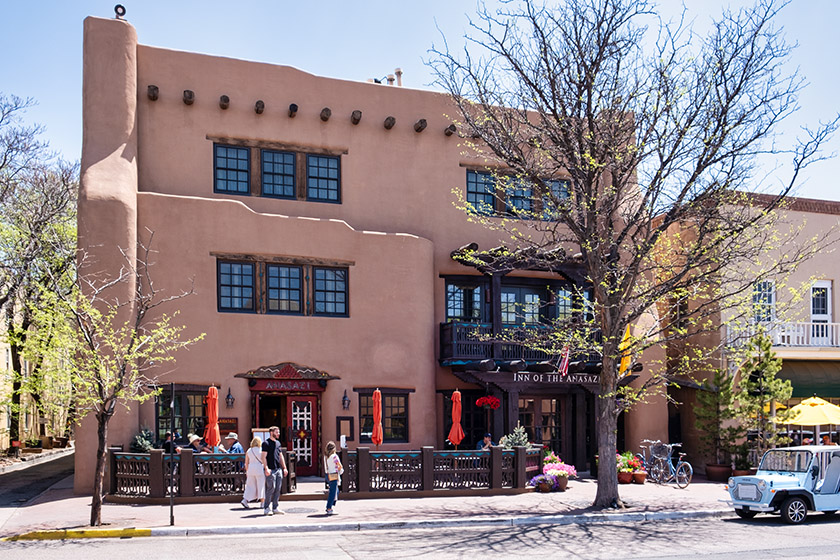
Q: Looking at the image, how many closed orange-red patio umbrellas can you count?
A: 3